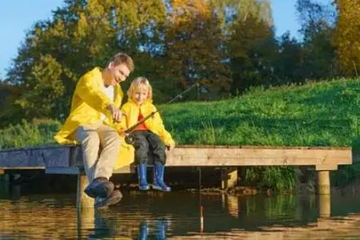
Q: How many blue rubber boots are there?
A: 2